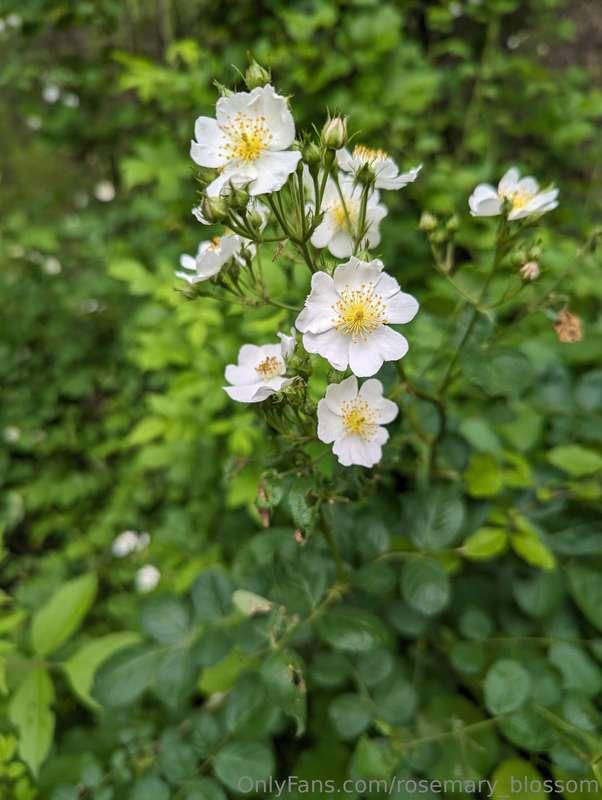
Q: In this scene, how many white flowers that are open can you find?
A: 8